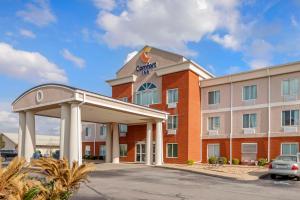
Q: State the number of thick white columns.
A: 8